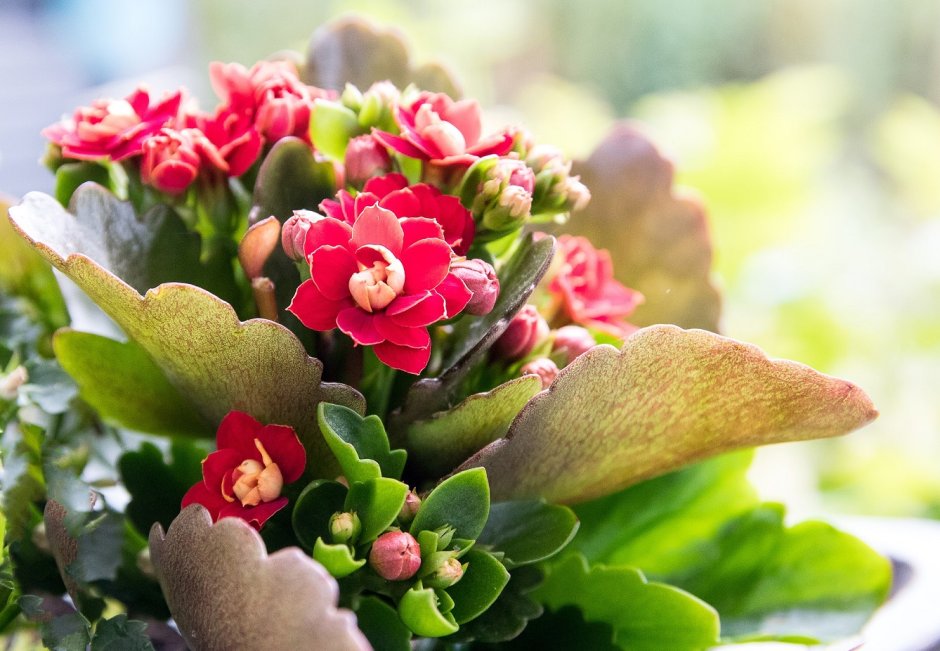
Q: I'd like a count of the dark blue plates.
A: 0